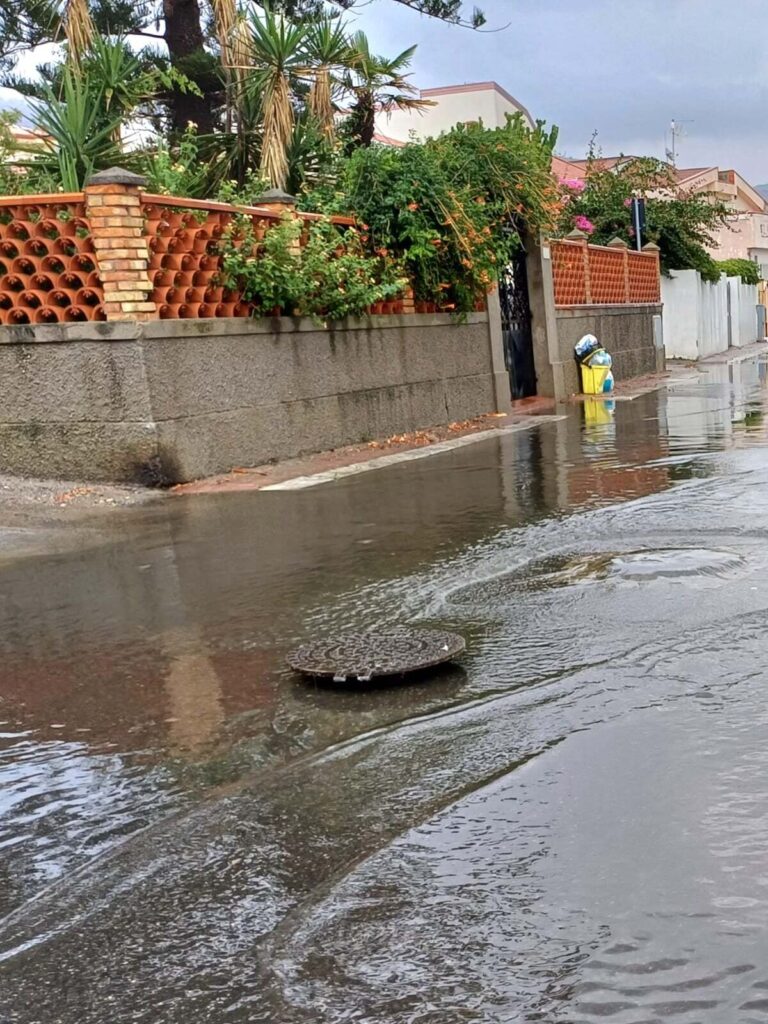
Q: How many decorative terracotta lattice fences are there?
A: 2